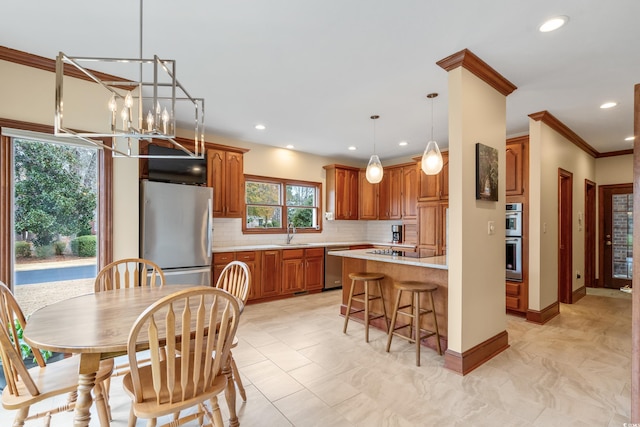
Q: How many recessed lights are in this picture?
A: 7